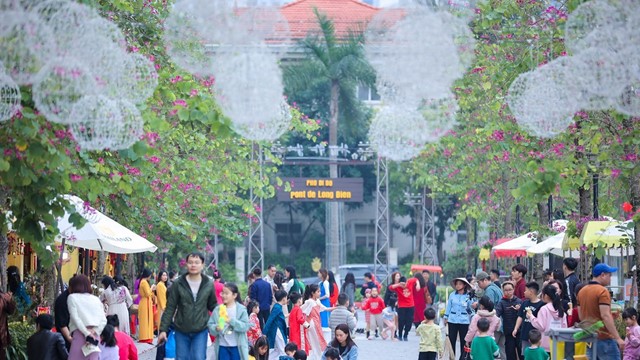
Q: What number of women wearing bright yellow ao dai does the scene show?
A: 2